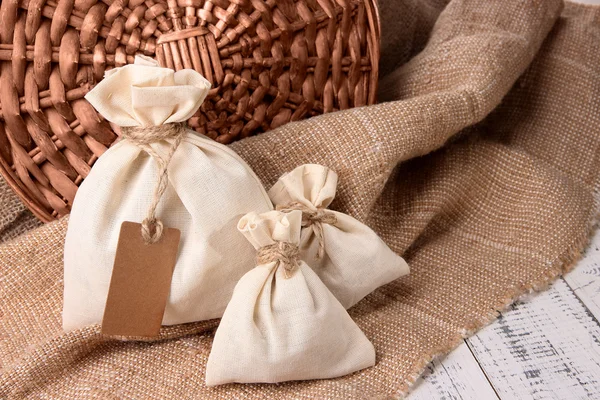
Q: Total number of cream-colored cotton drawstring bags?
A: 3